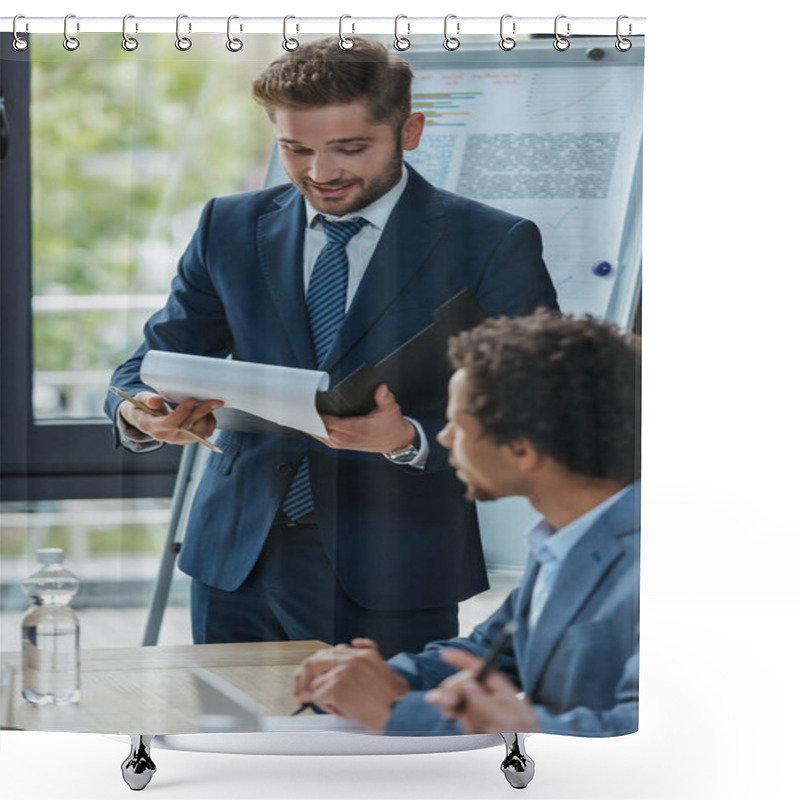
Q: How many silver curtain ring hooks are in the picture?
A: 12